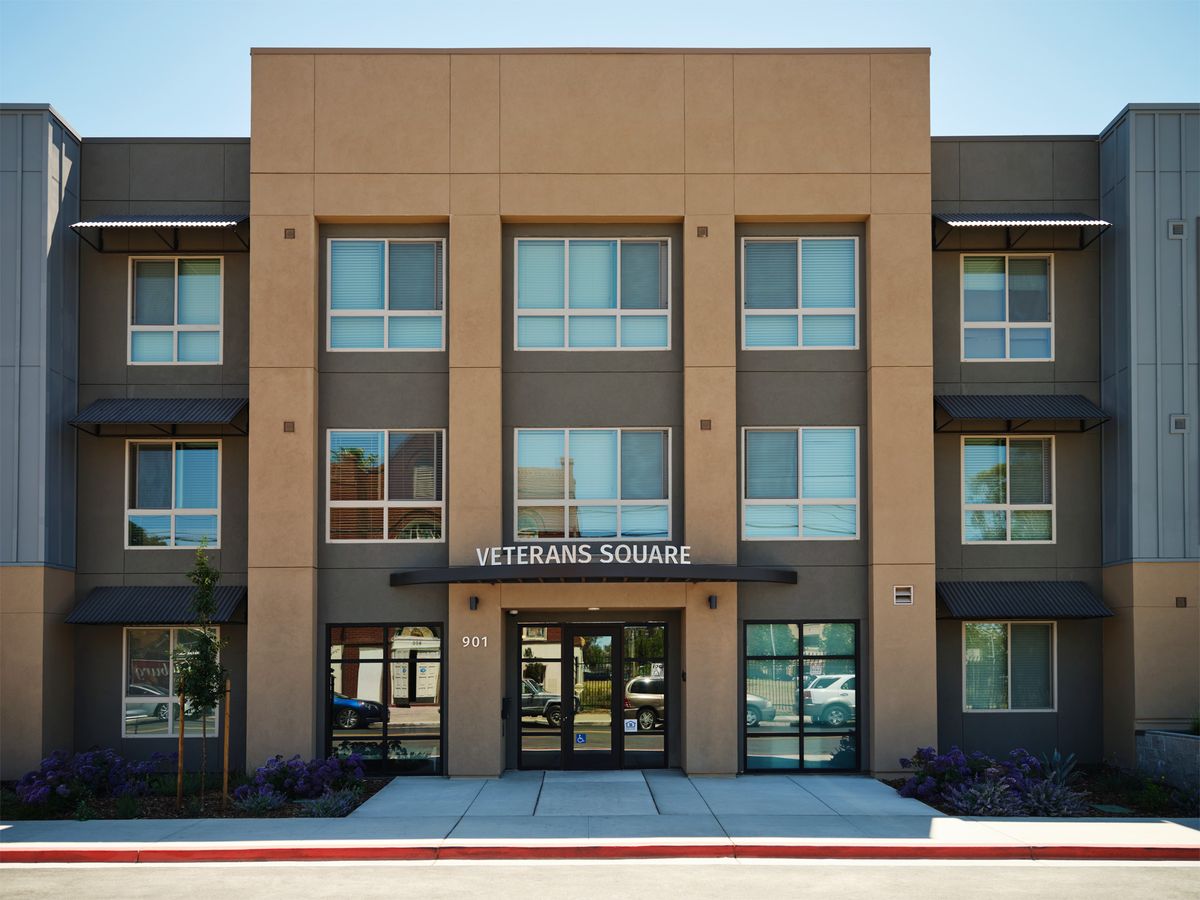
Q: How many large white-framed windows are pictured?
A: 12